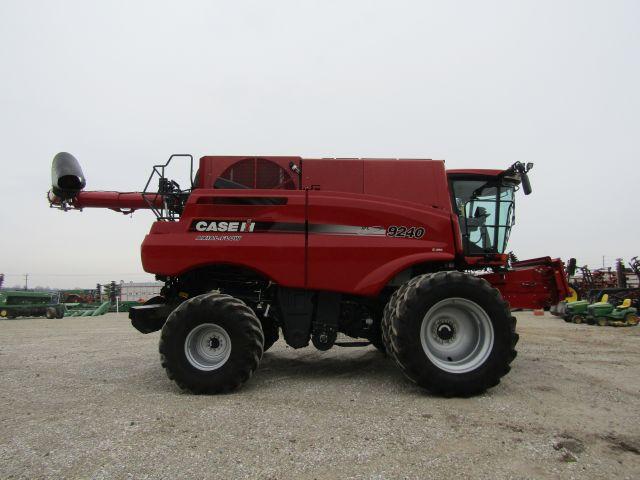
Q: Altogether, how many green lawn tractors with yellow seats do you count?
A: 2